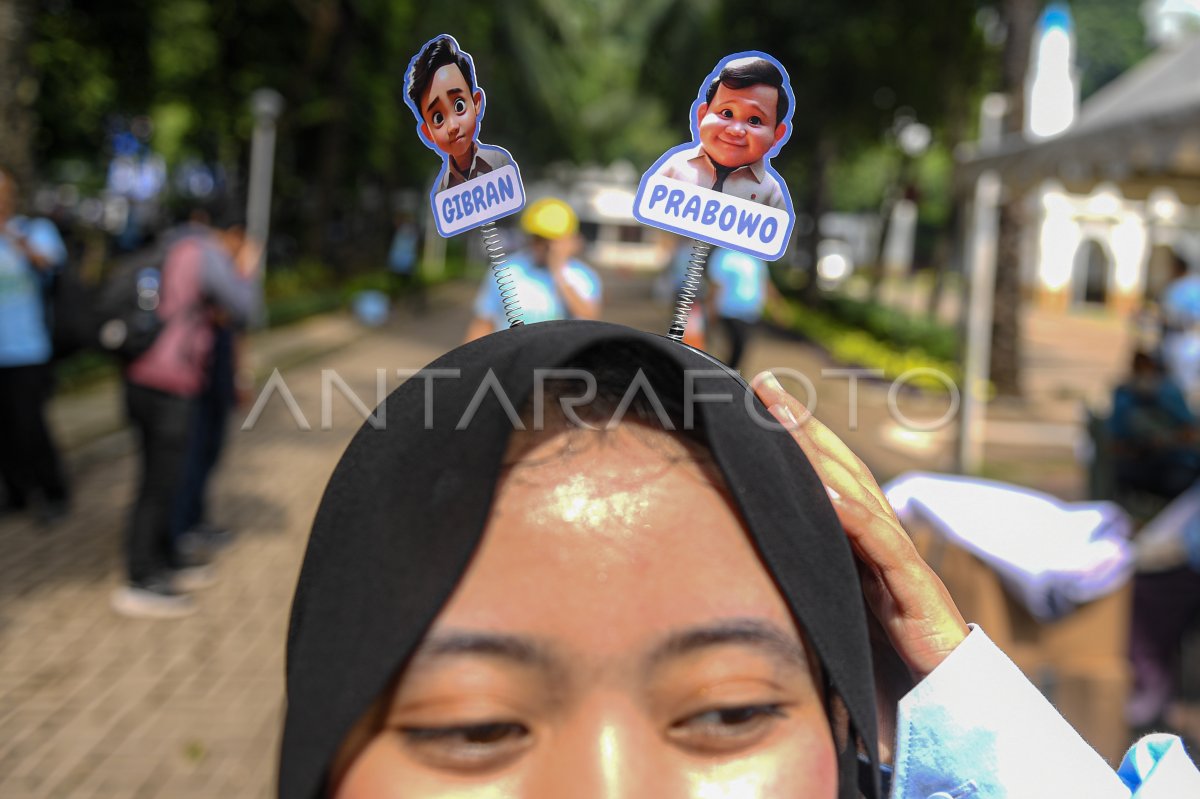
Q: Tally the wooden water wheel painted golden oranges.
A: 0